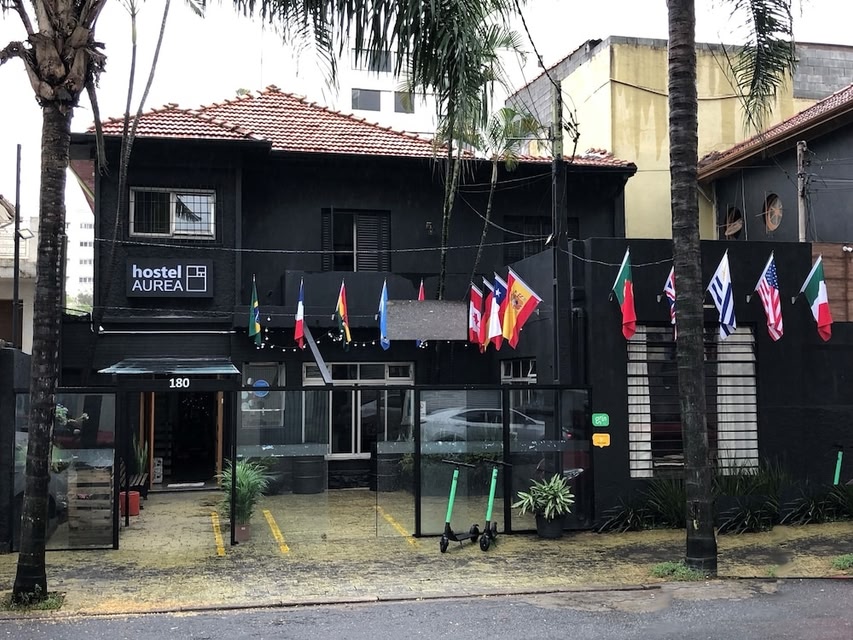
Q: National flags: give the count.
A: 14